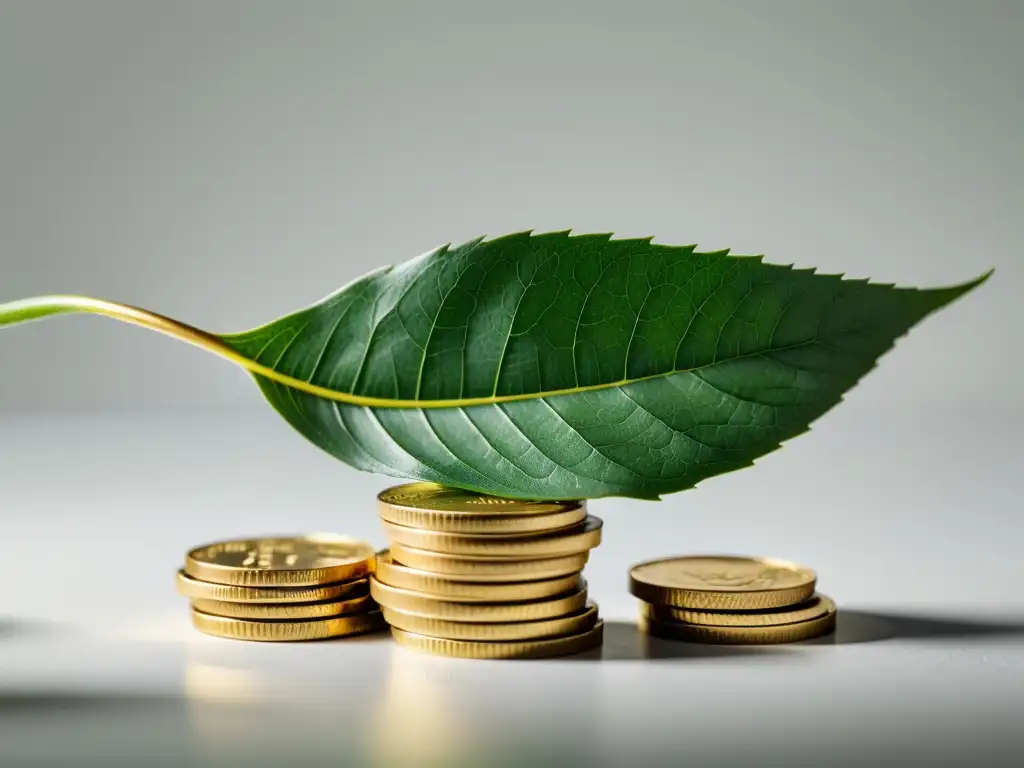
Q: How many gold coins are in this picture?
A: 14